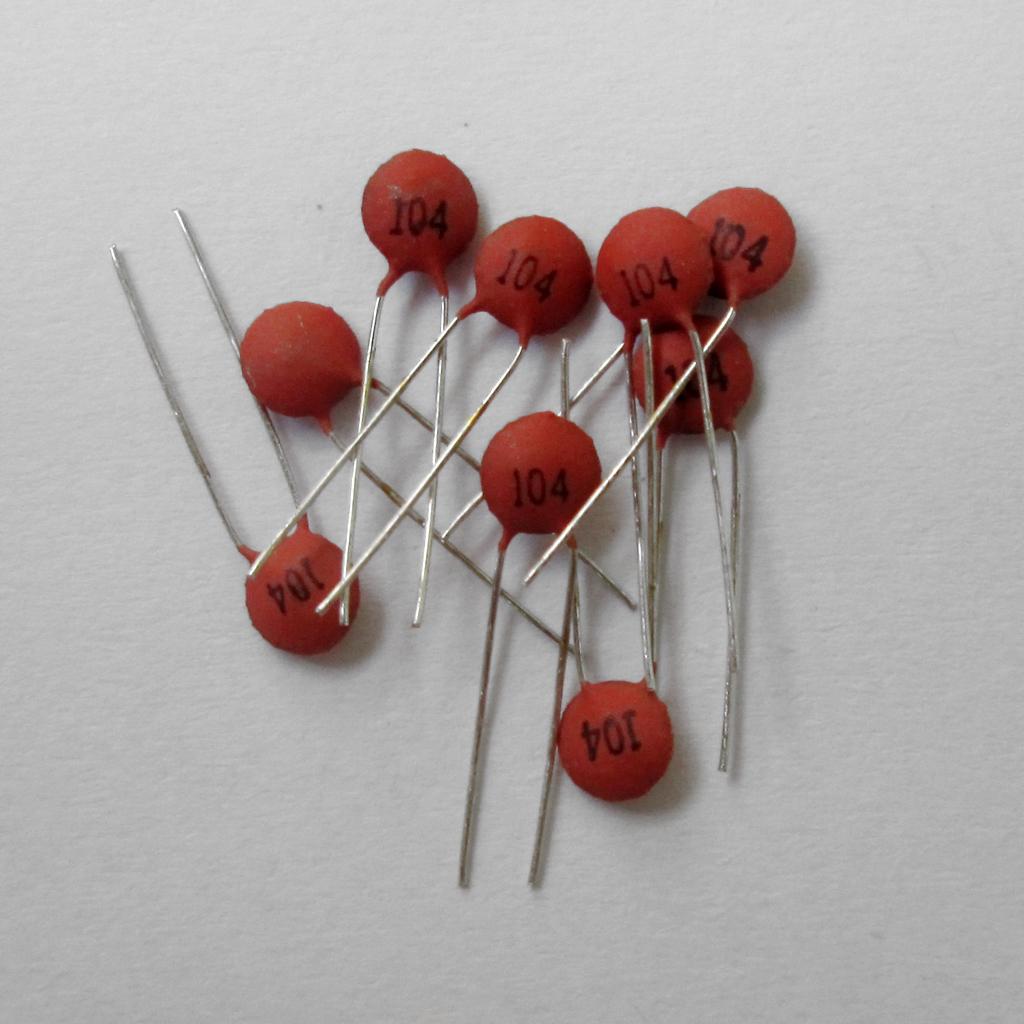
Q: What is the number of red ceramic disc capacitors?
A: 9